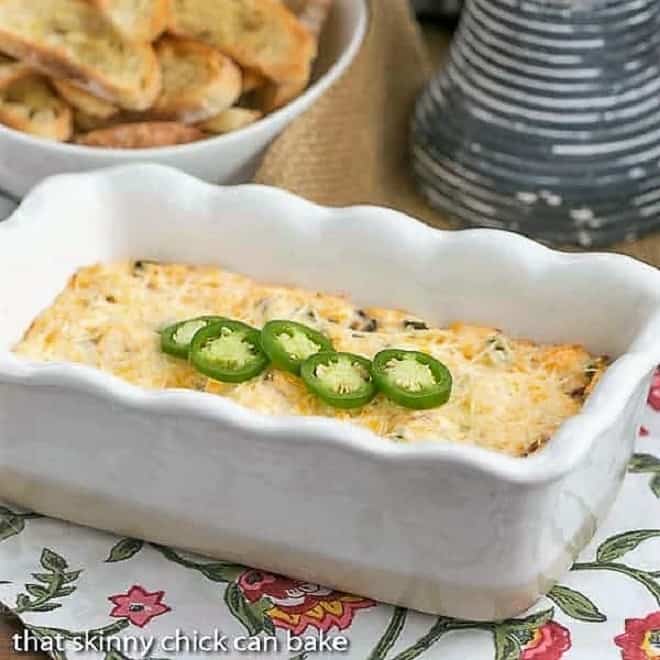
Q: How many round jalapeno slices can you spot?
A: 5